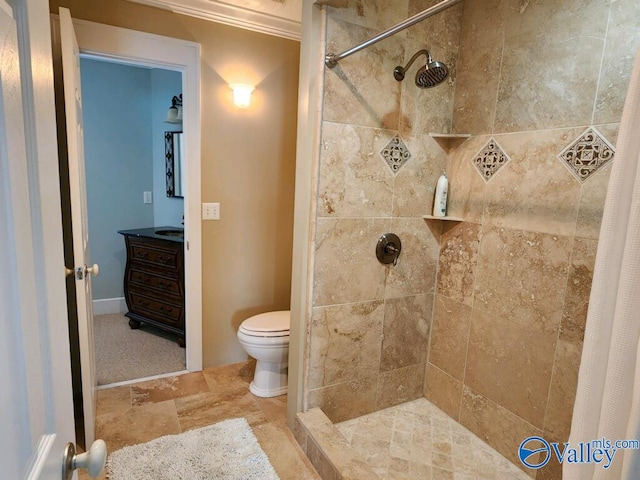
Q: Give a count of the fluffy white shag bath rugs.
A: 1